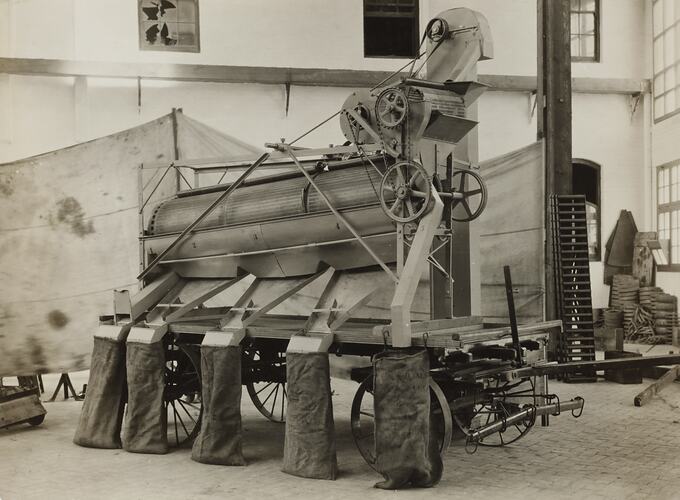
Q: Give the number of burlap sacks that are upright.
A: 5